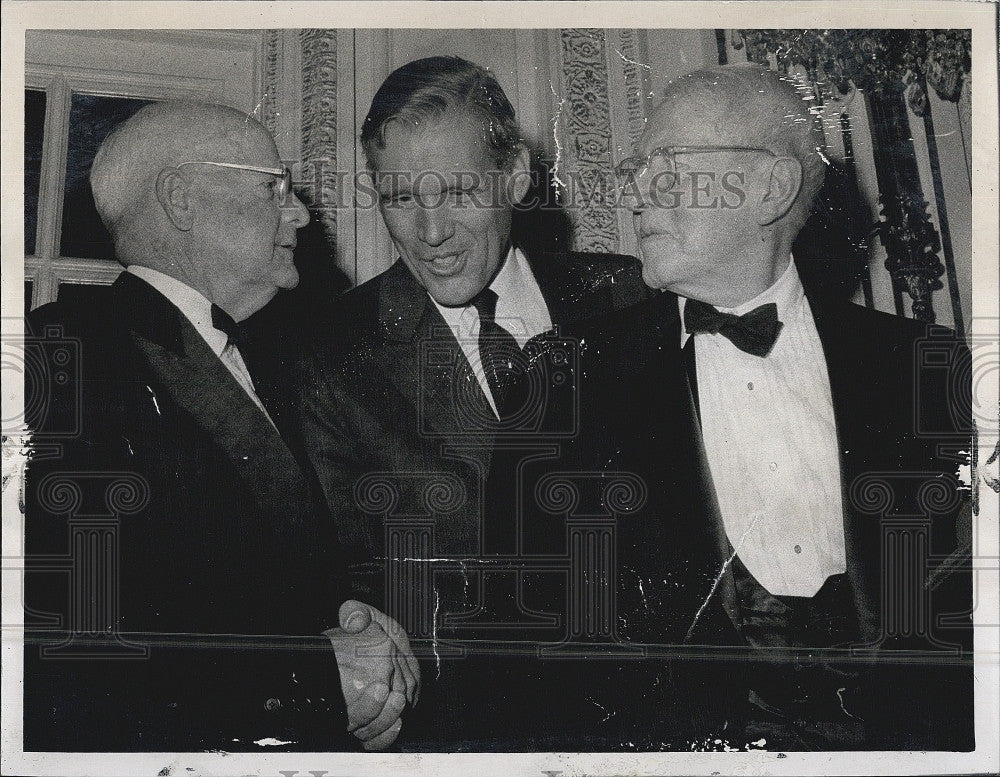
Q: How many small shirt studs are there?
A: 3